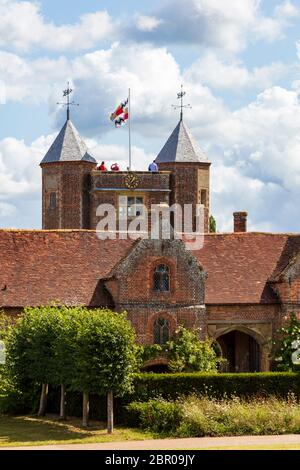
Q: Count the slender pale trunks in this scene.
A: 4